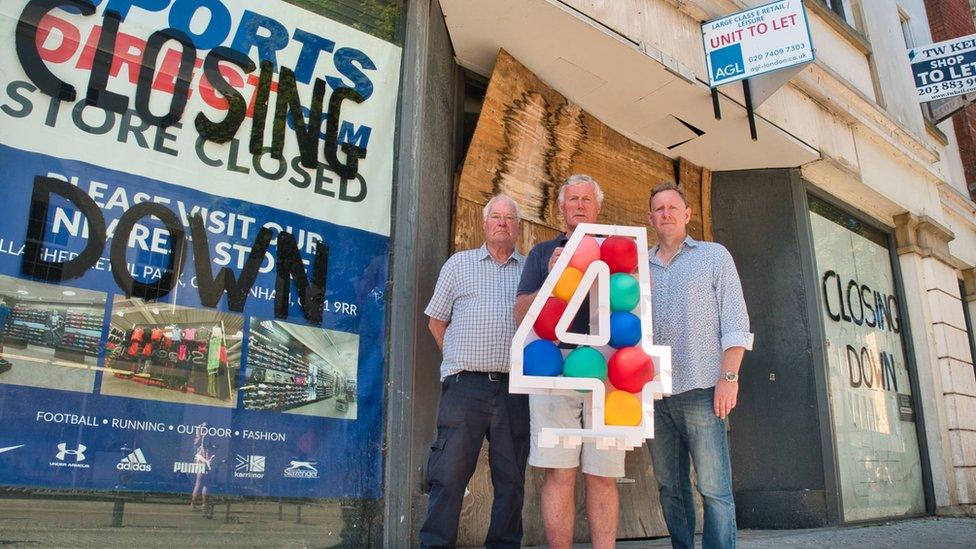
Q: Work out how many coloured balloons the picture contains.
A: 10